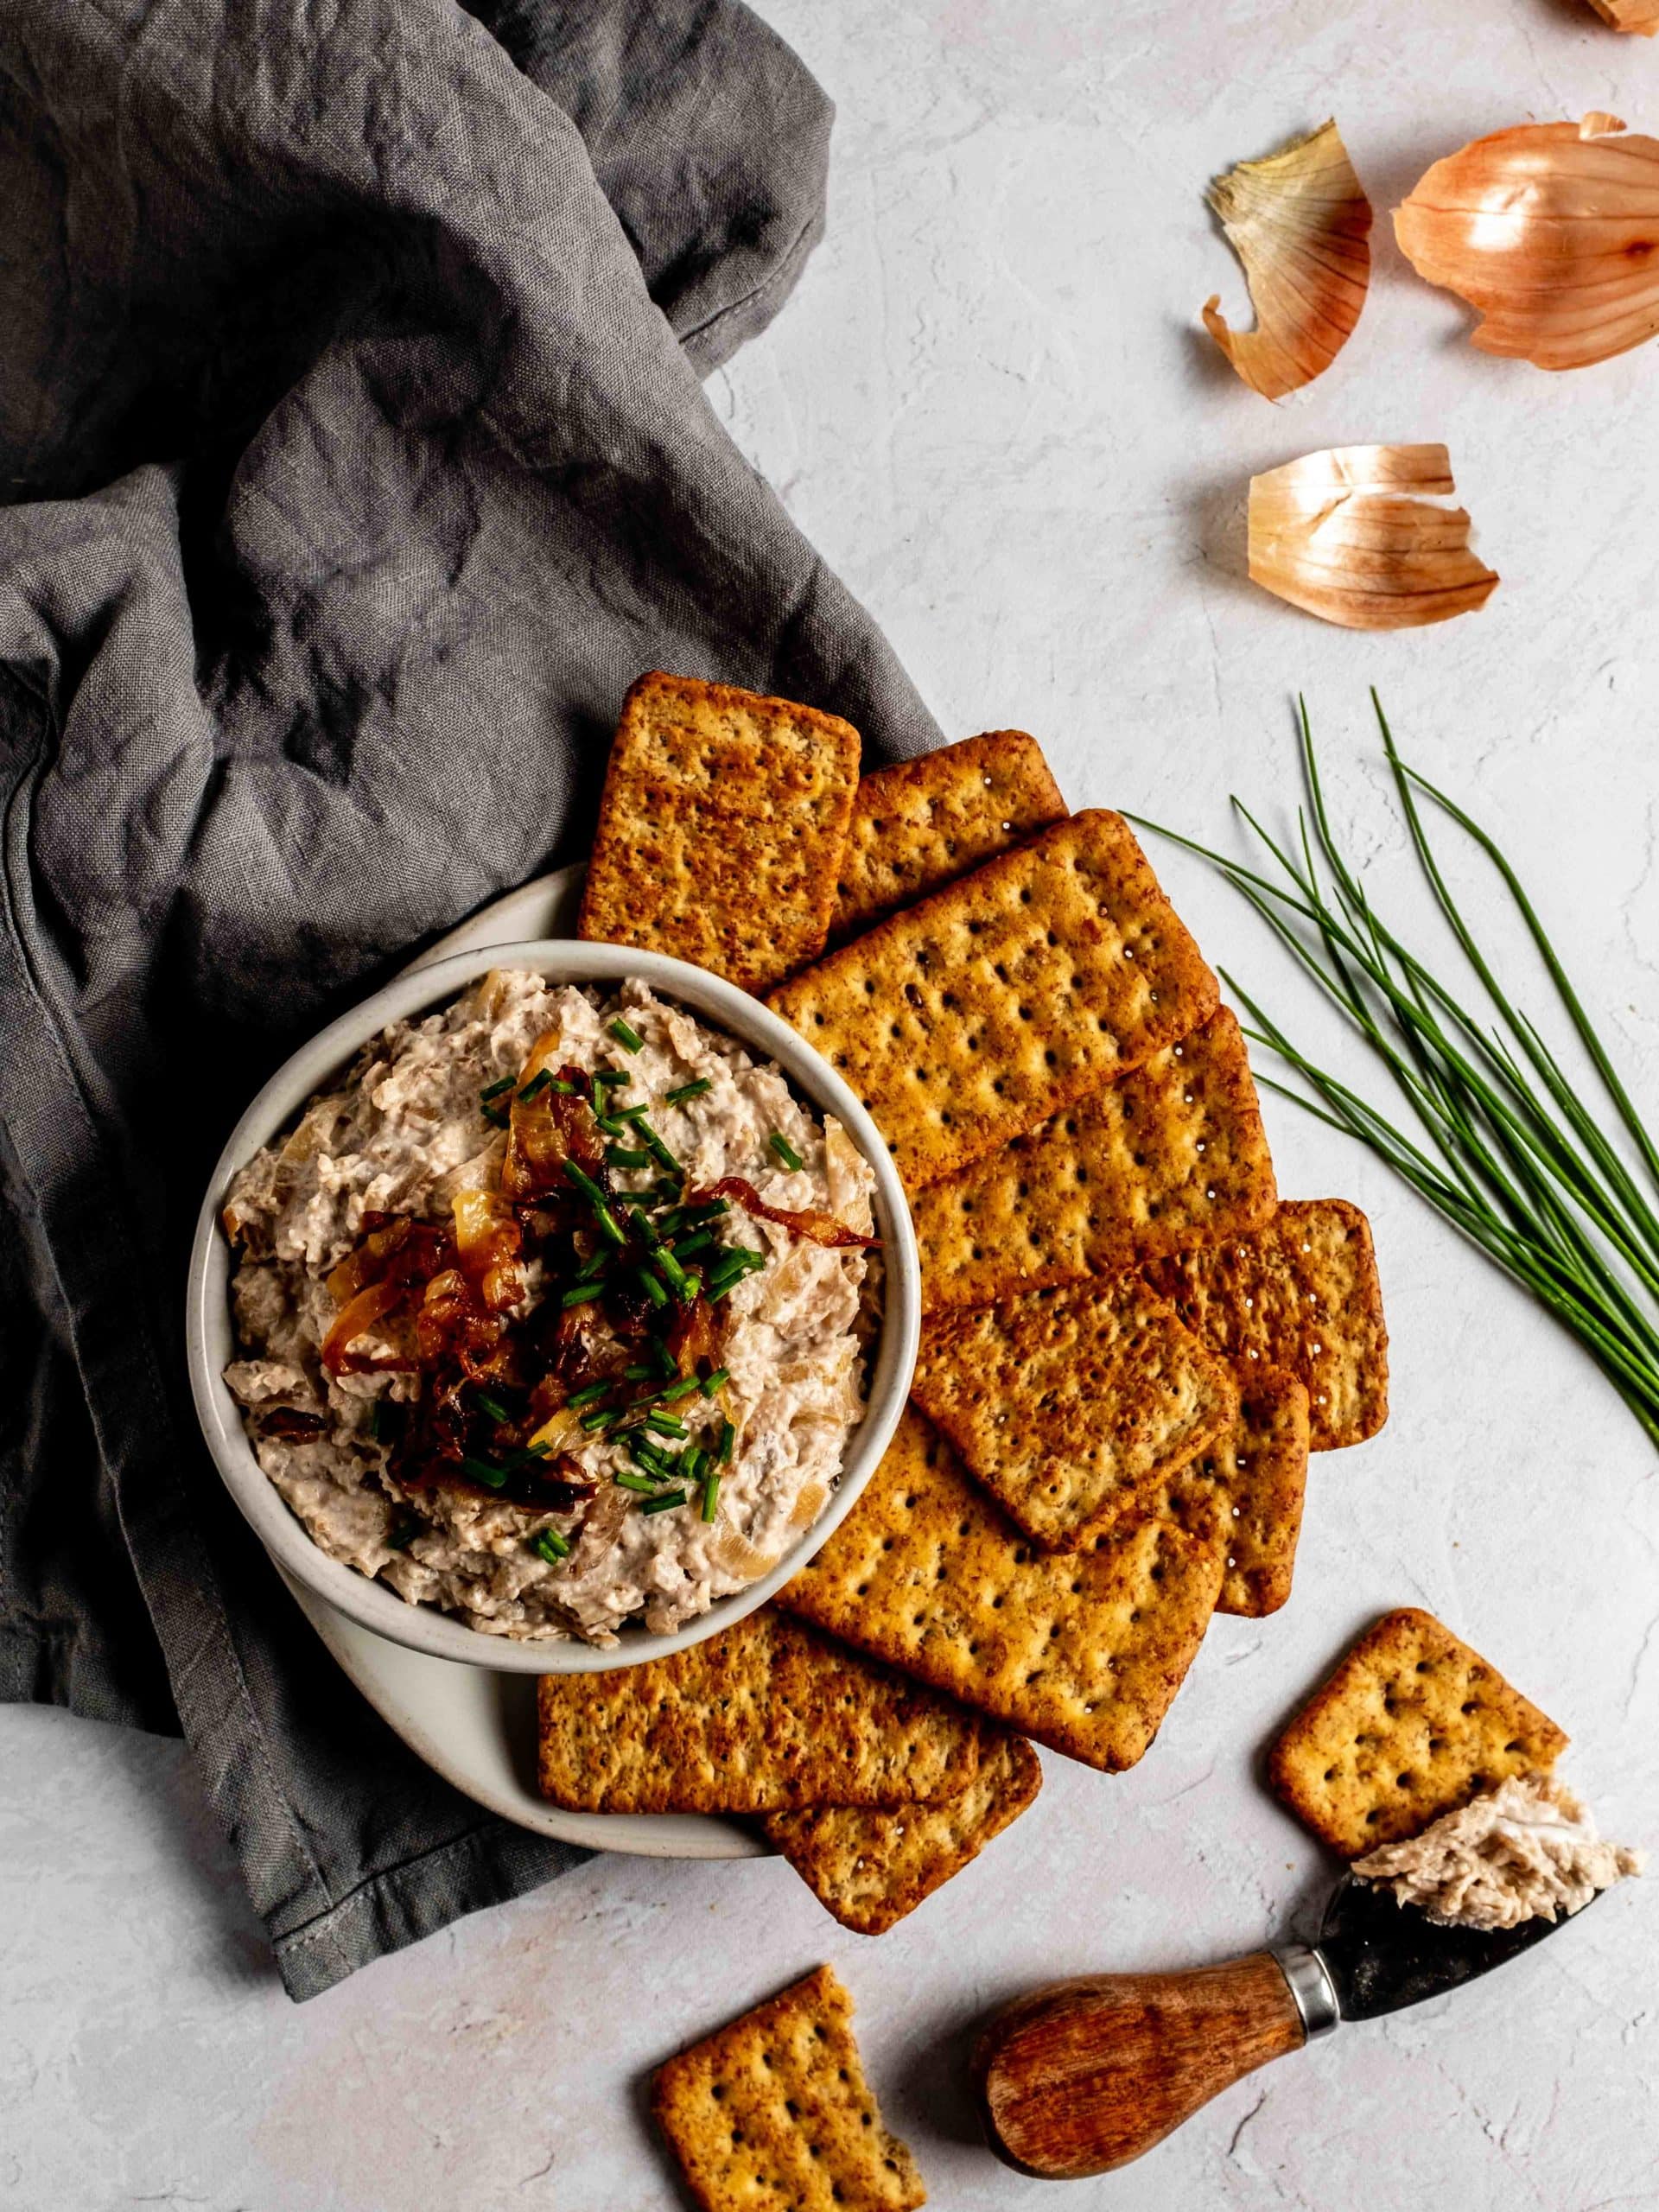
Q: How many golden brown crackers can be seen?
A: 12